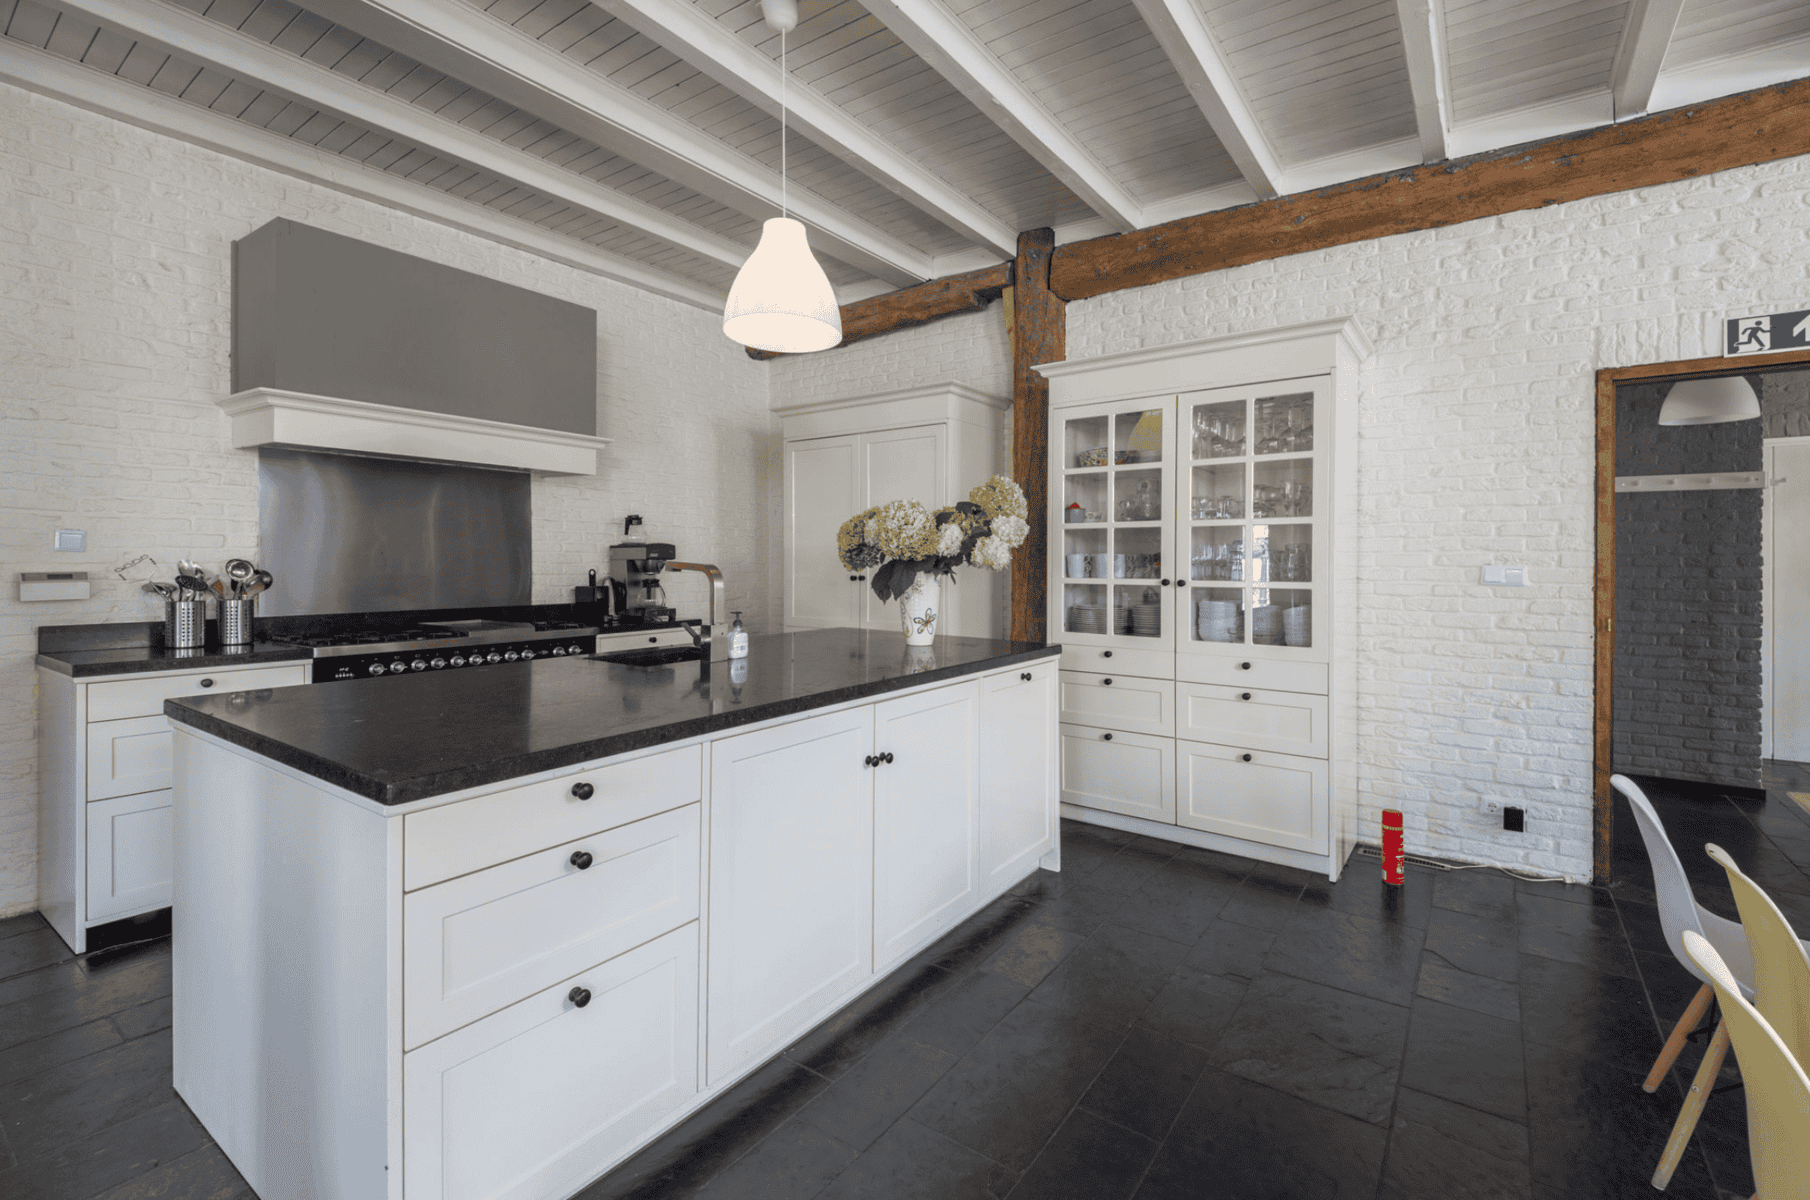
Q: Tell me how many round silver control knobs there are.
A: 11